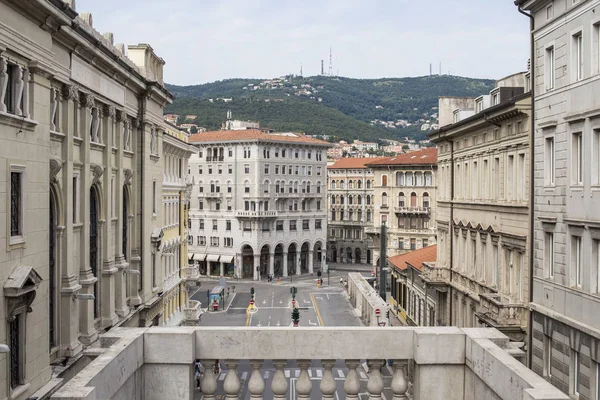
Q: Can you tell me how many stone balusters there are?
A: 9